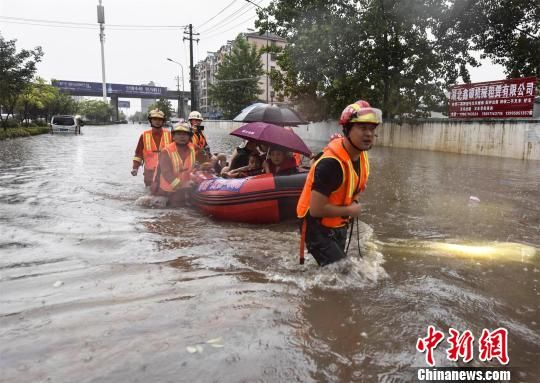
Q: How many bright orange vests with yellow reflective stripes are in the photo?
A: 4